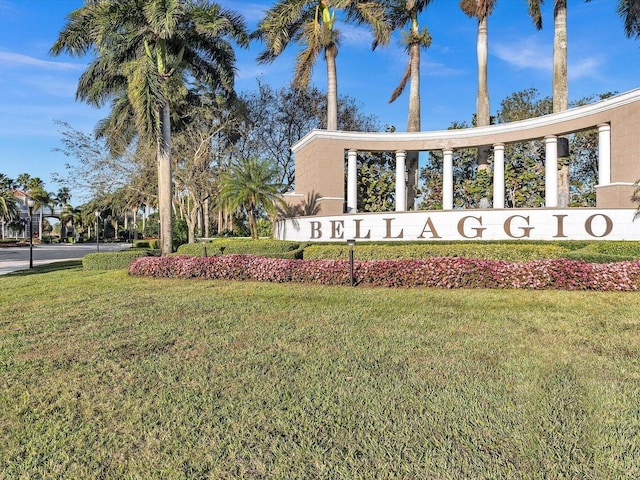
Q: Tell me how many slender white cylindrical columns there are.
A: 6